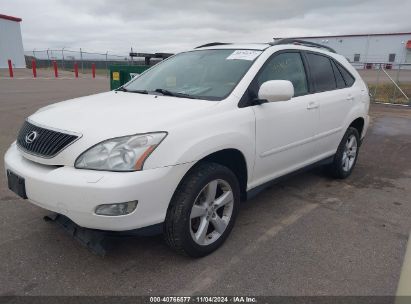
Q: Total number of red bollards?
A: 5